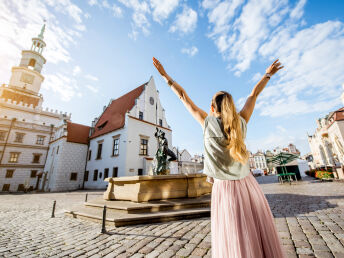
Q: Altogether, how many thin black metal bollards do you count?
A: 3